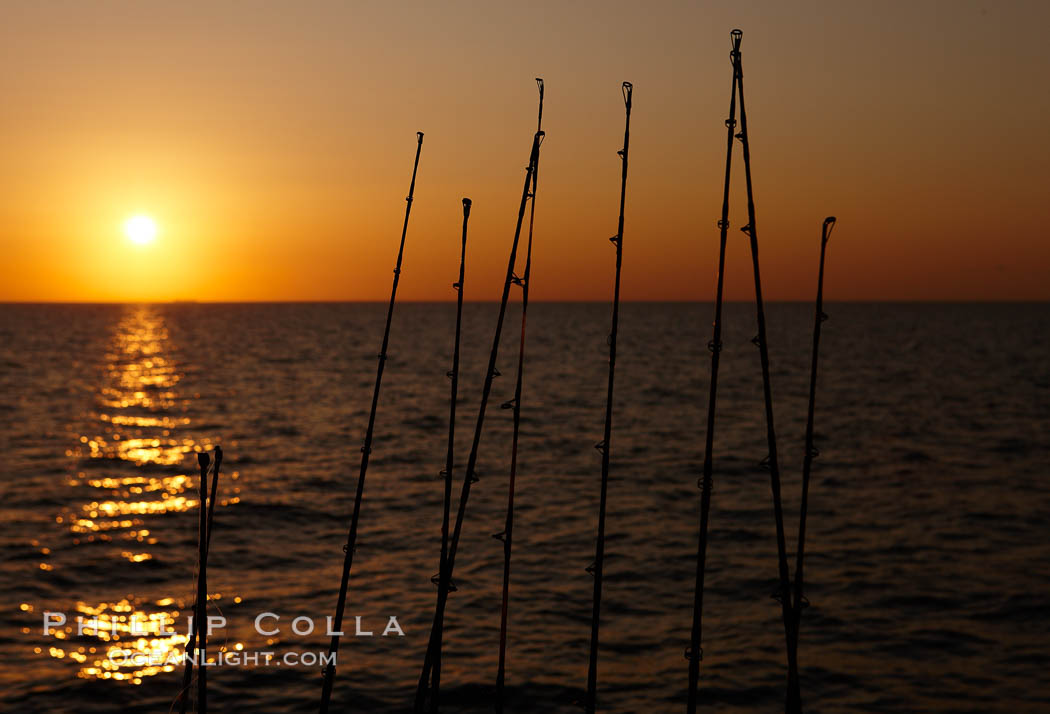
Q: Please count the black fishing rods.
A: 10